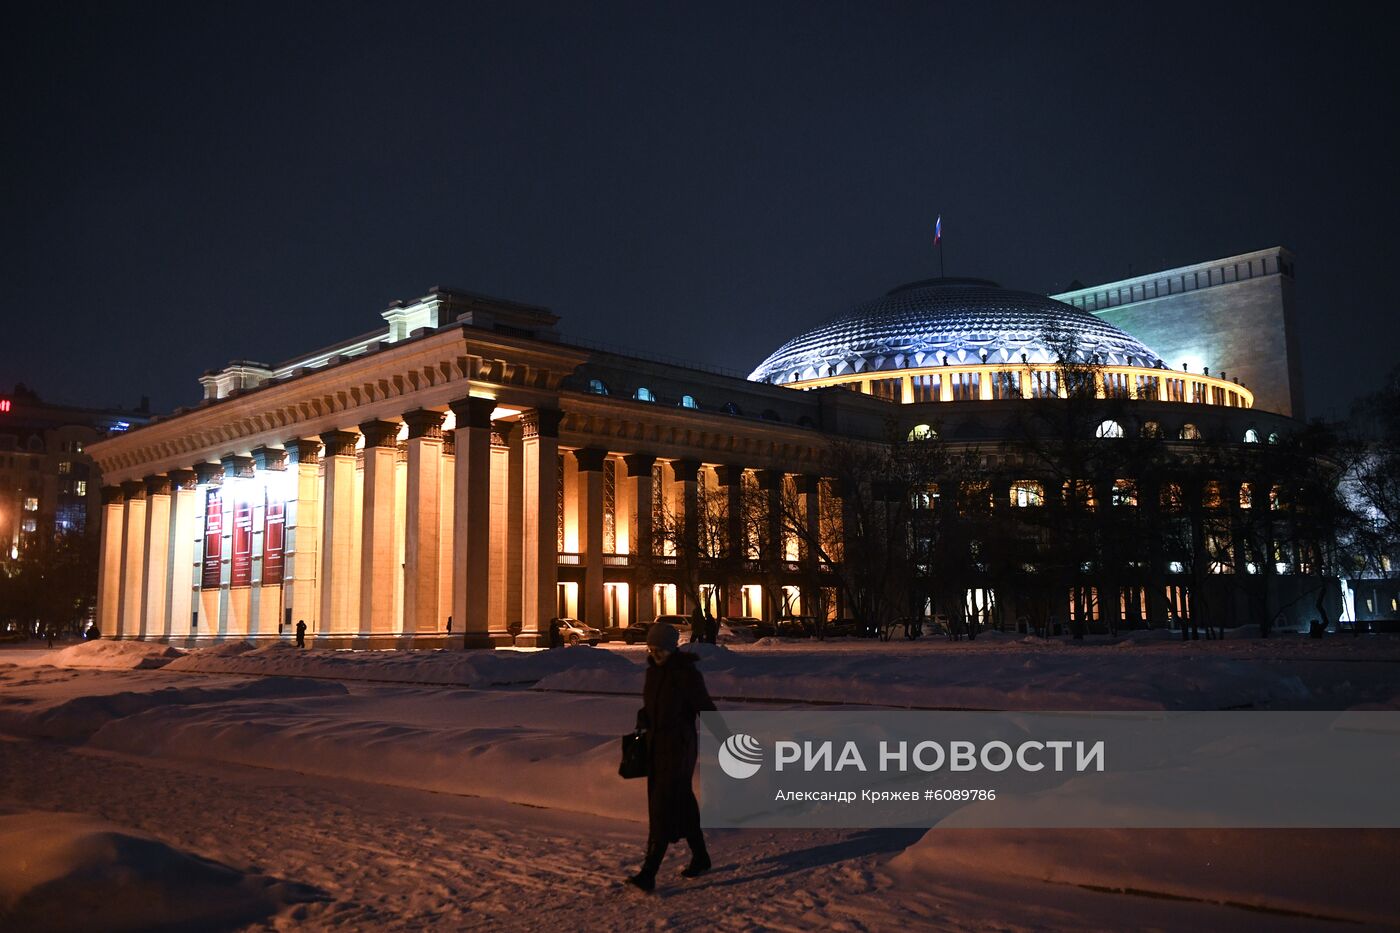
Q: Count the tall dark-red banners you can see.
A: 3